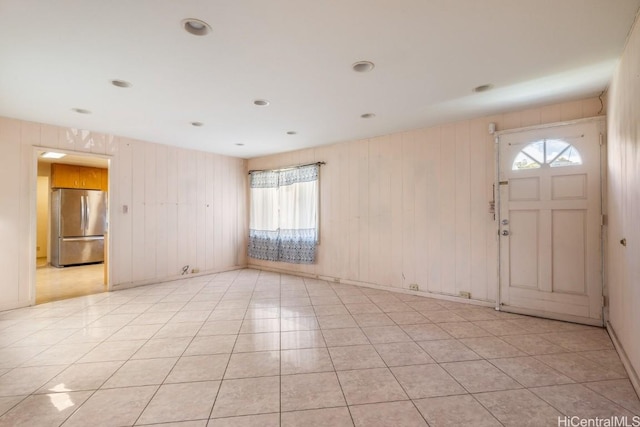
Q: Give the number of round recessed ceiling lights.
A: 10